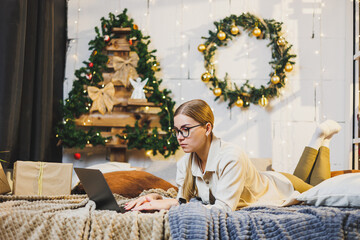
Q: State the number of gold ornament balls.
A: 11